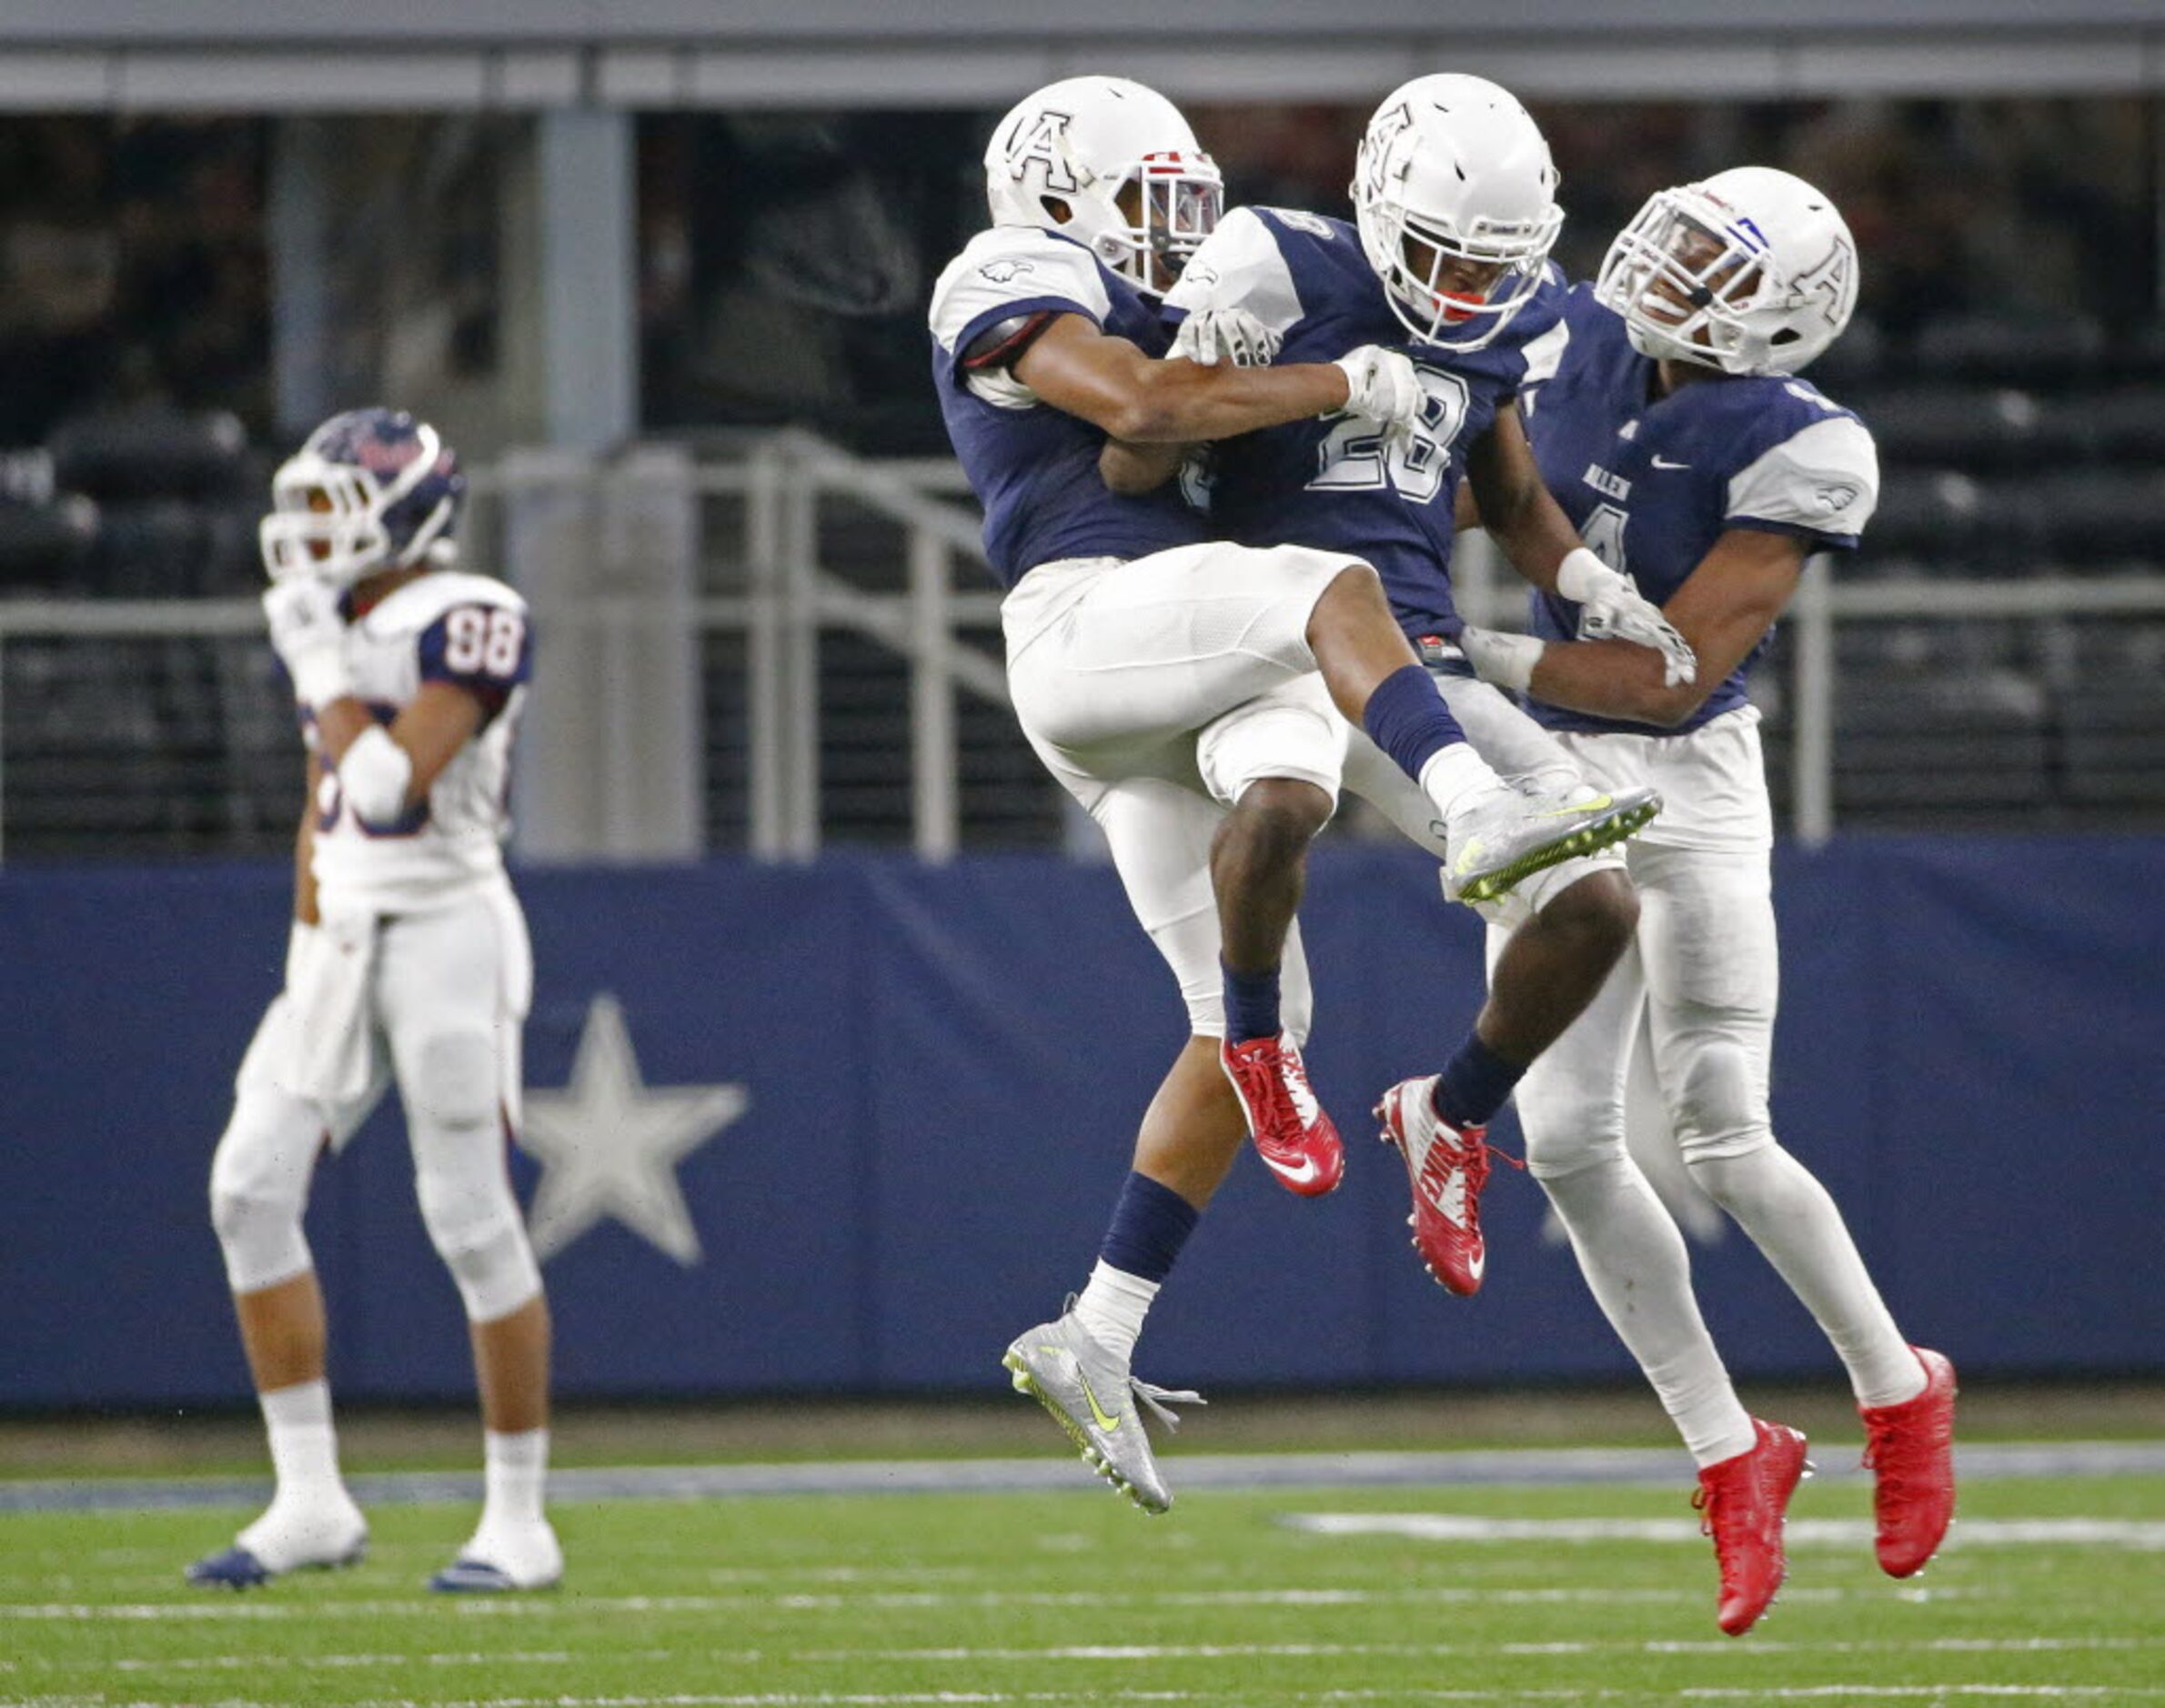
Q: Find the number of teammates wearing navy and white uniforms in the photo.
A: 3